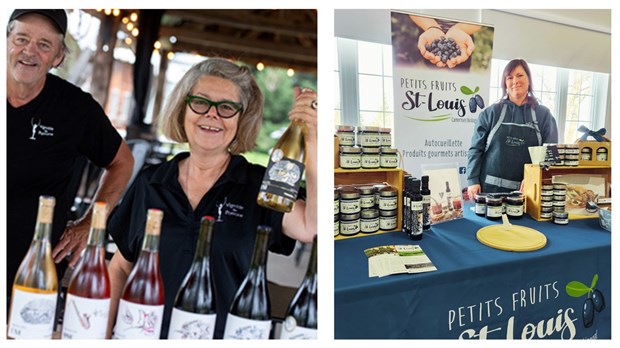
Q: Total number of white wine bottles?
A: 2